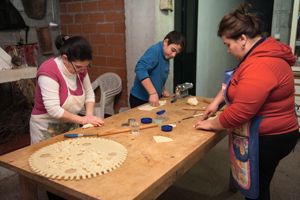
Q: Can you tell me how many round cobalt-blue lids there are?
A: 3